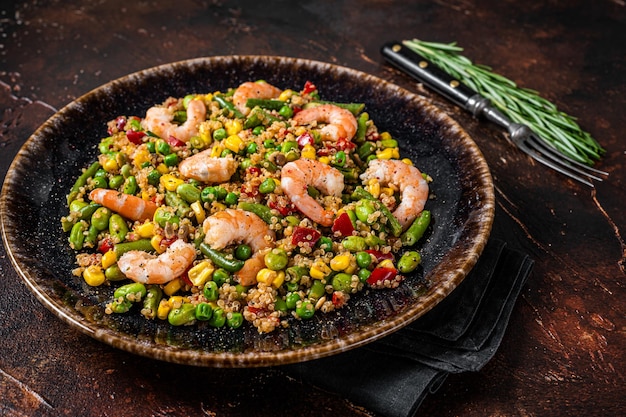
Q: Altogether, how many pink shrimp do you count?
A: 9